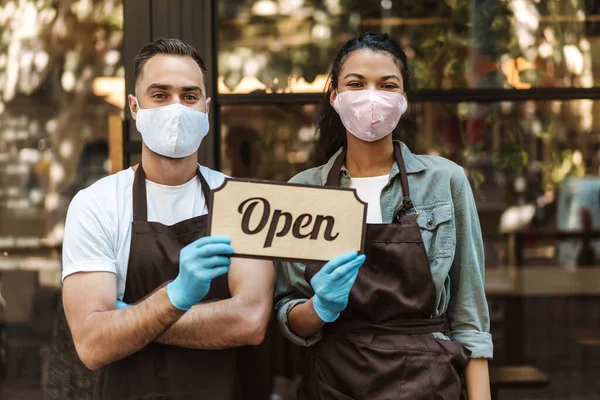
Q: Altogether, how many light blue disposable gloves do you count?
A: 3